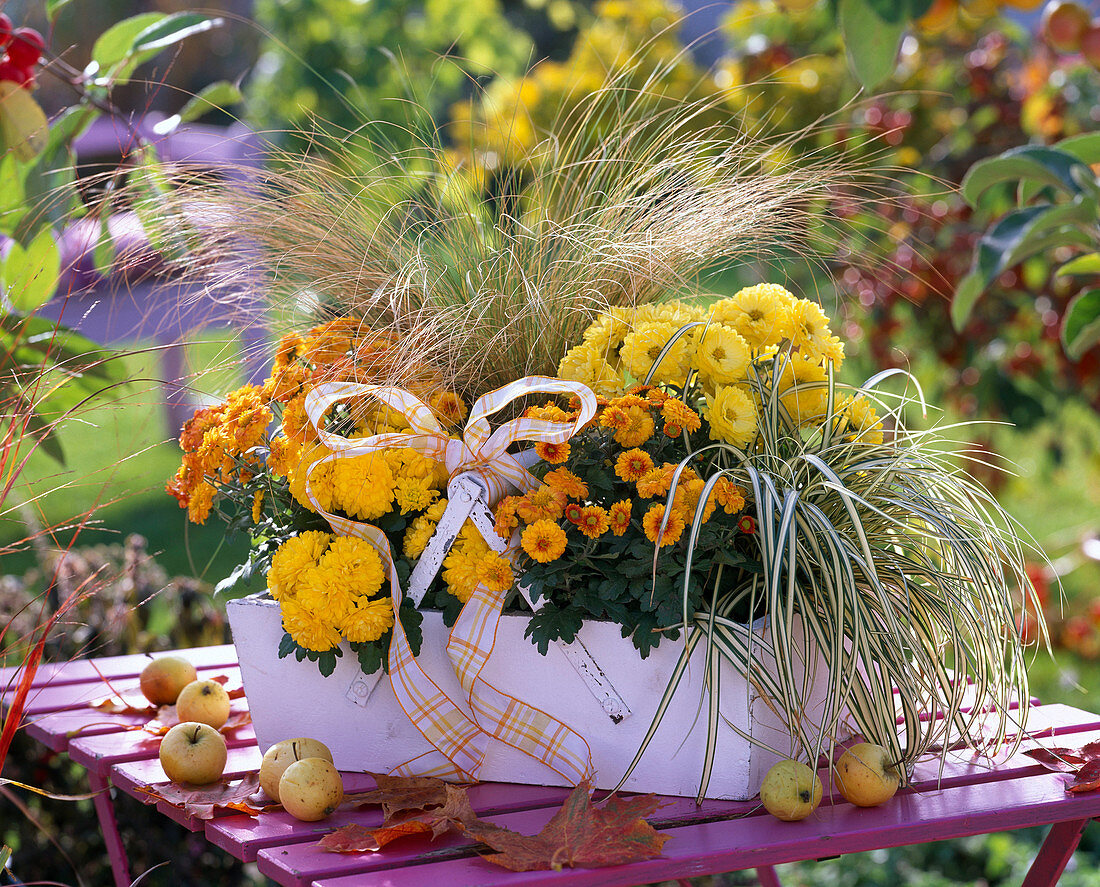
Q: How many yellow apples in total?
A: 7